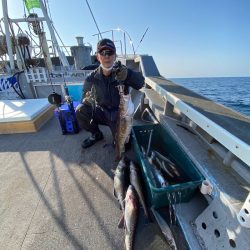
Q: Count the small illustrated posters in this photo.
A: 0